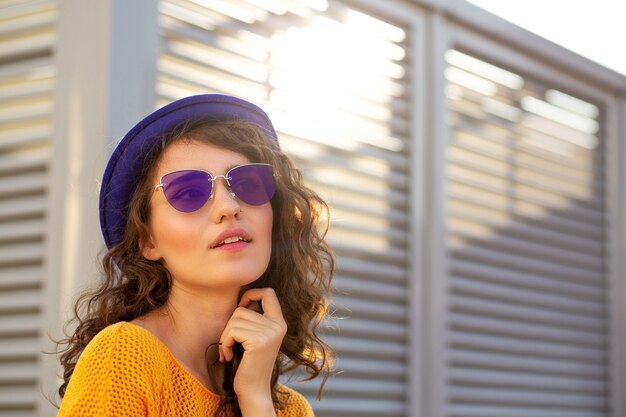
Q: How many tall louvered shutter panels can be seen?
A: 3